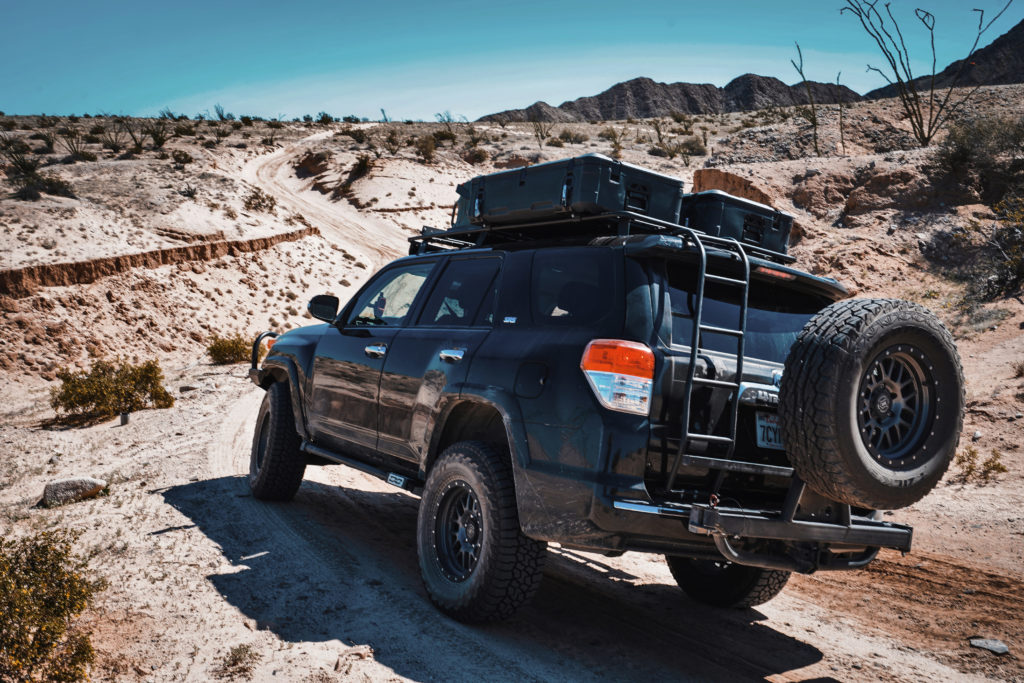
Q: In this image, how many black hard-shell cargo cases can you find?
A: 2